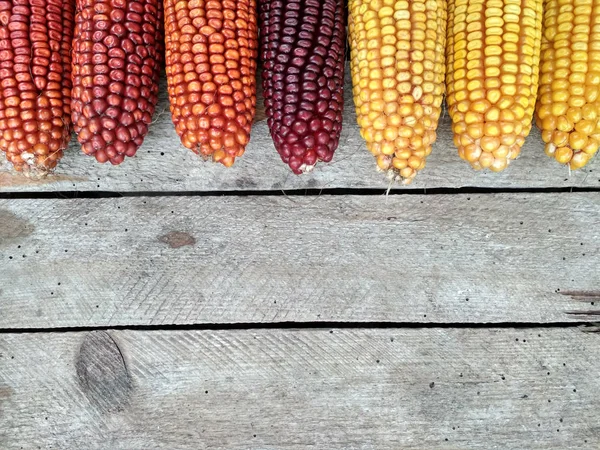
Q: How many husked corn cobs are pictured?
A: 7